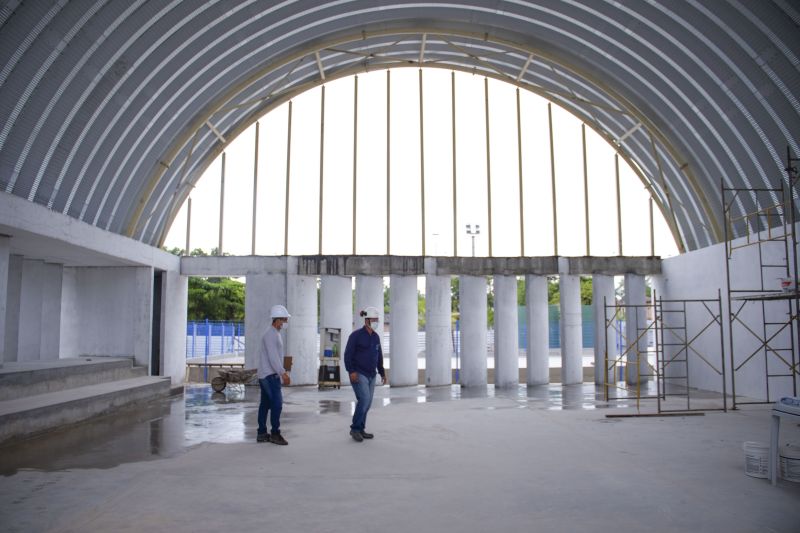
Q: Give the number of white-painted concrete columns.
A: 11